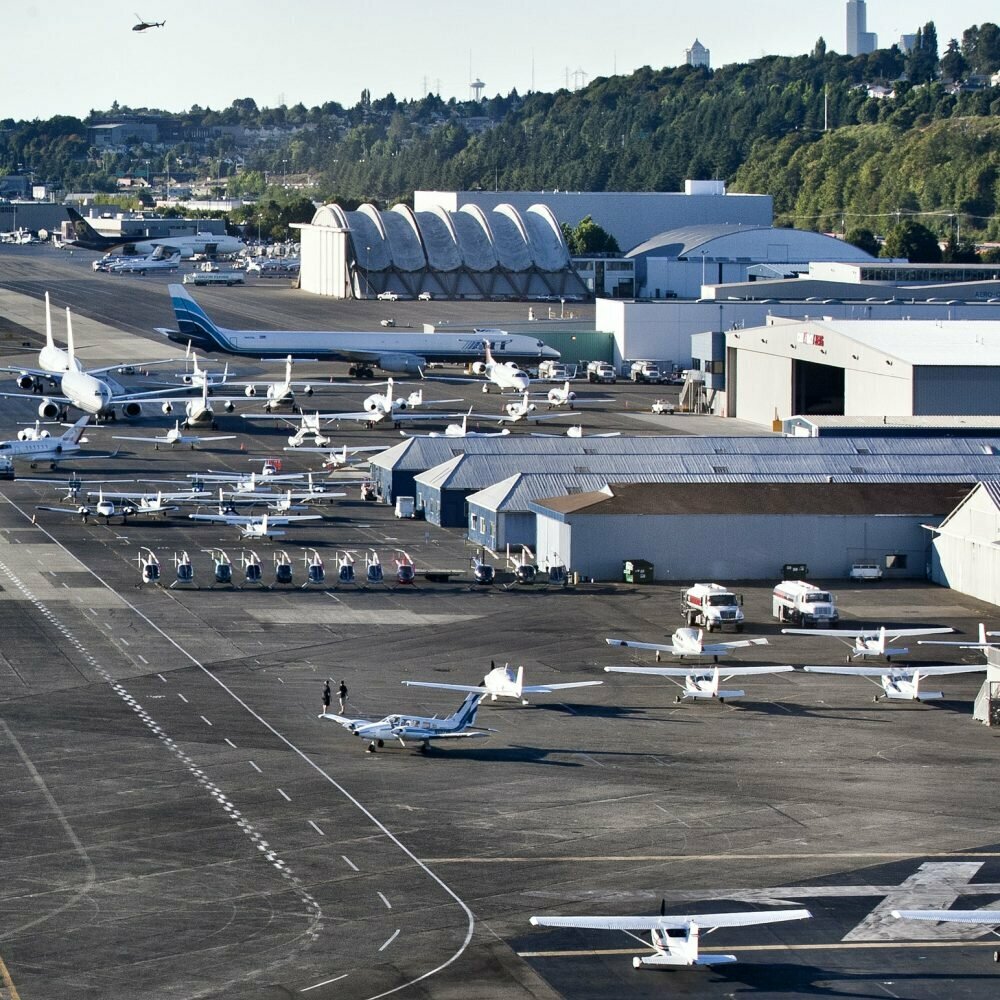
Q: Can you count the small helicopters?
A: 13